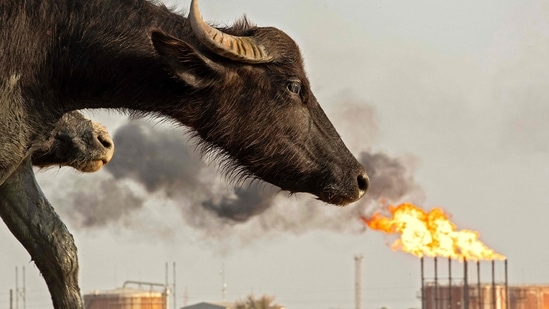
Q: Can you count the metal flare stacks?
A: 7